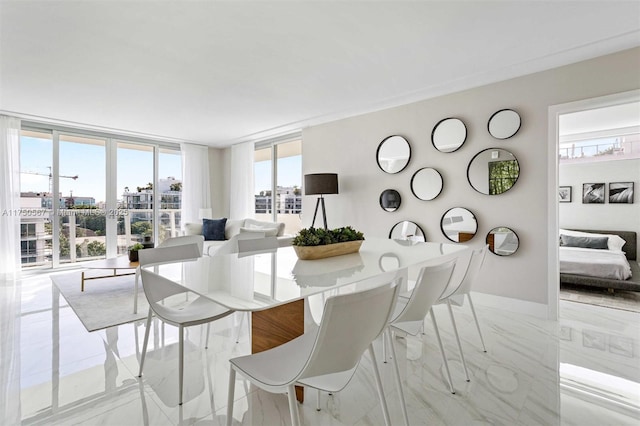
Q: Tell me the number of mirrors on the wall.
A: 9